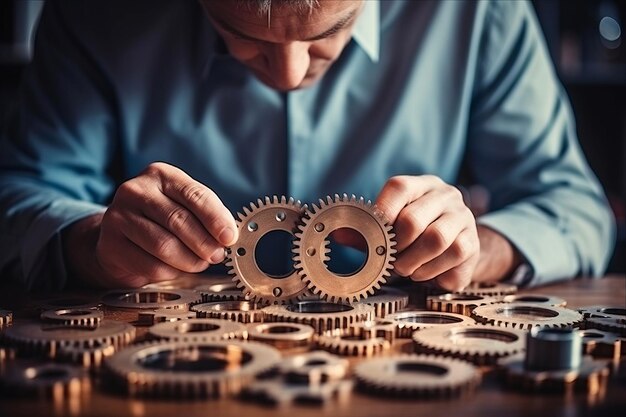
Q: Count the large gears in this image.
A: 2